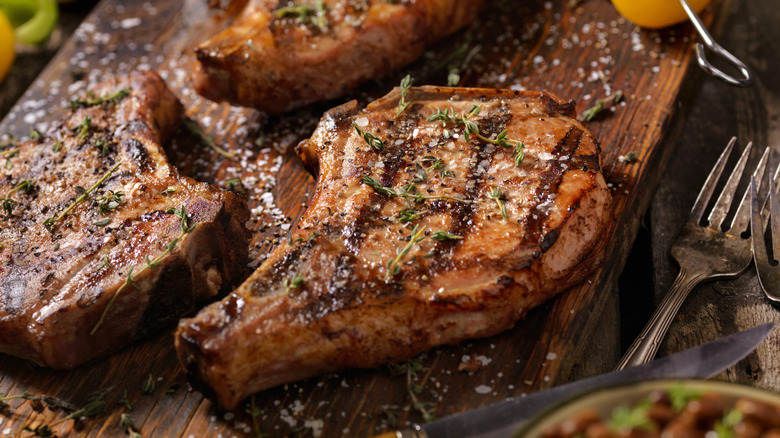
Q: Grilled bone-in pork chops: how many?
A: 3